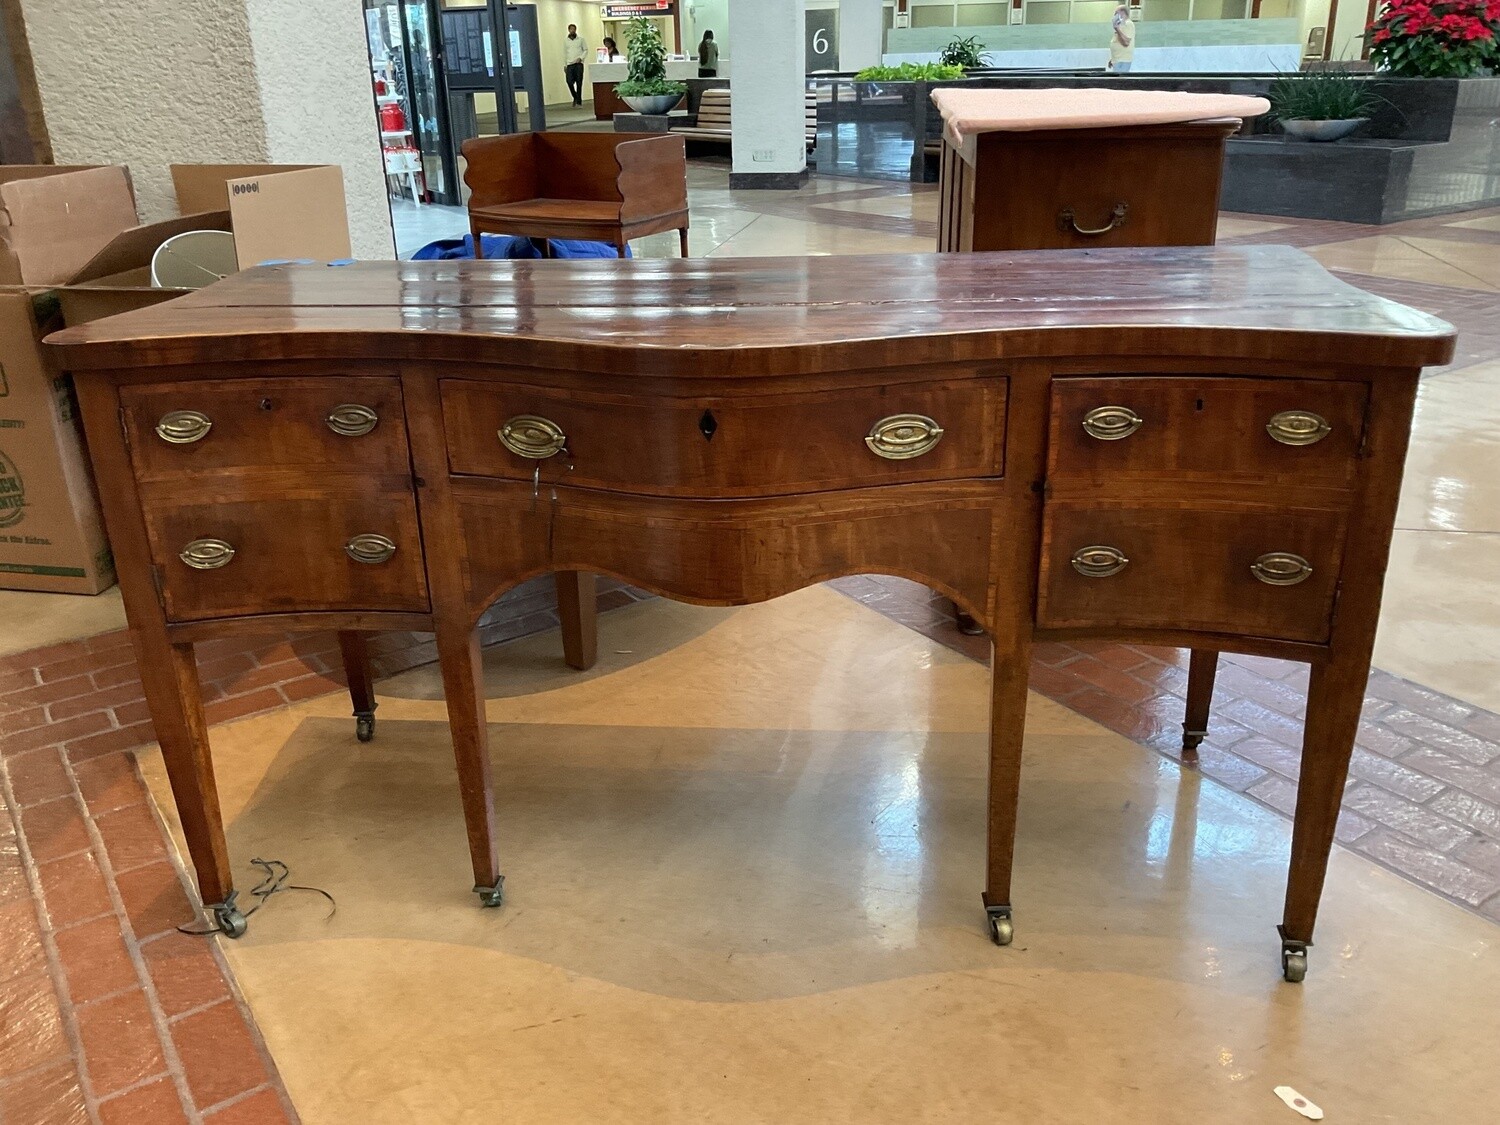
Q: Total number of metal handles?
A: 11